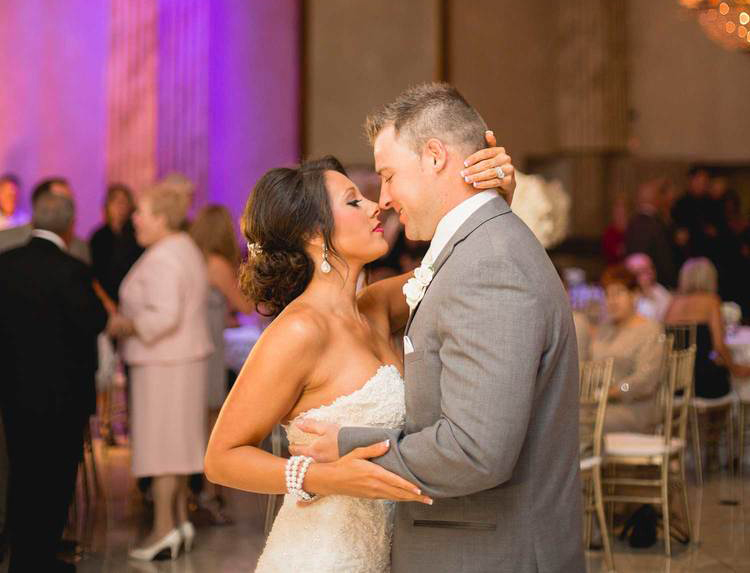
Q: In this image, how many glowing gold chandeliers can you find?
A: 1